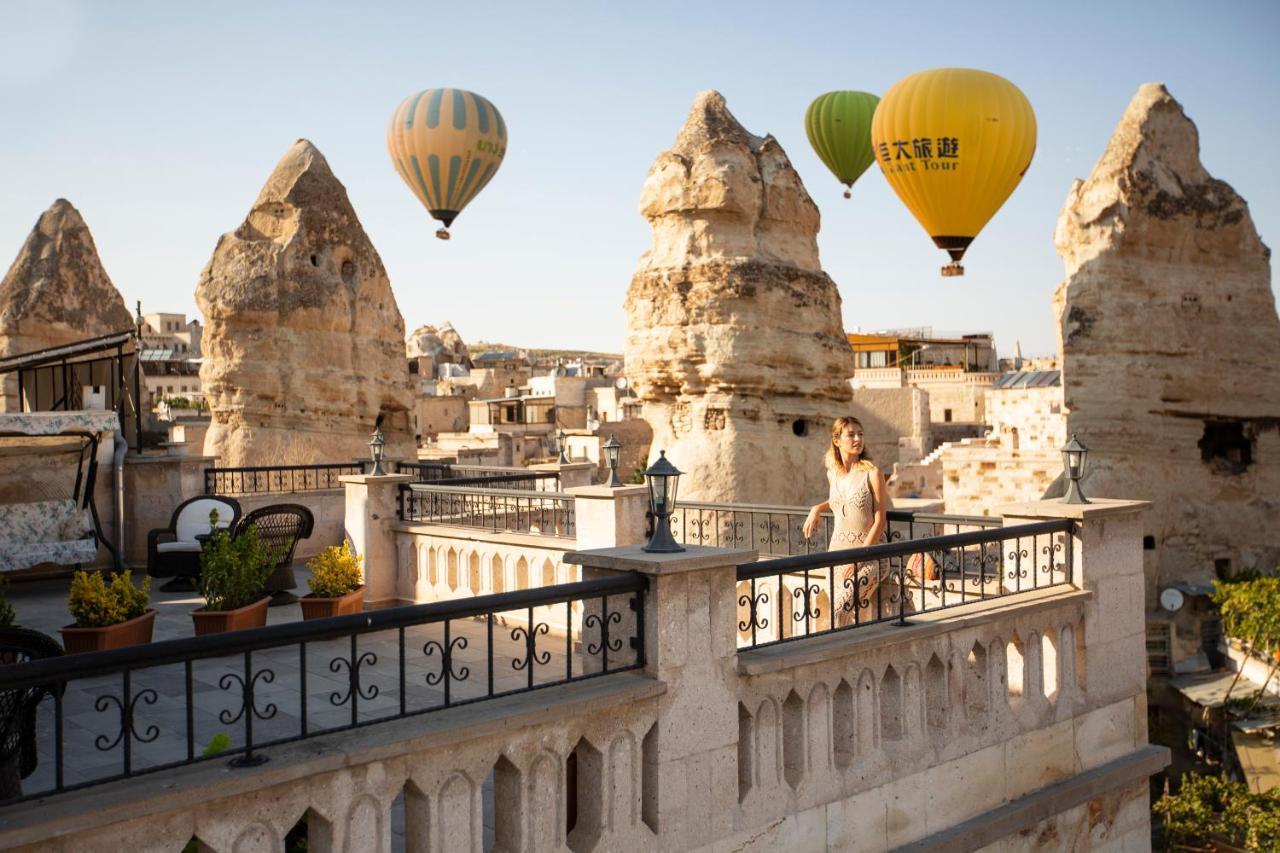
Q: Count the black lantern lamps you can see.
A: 5